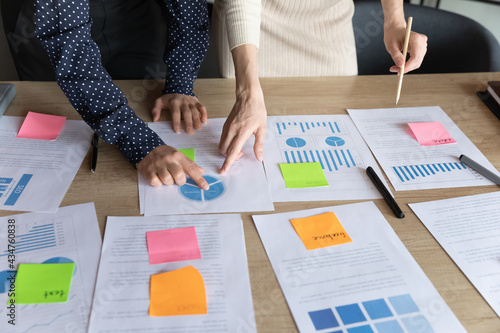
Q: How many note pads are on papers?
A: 8